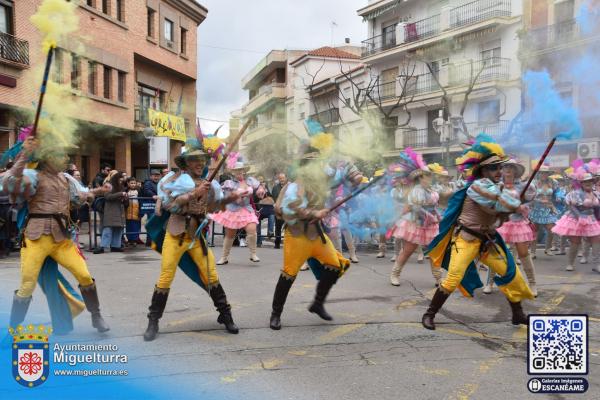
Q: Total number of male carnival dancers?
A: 4